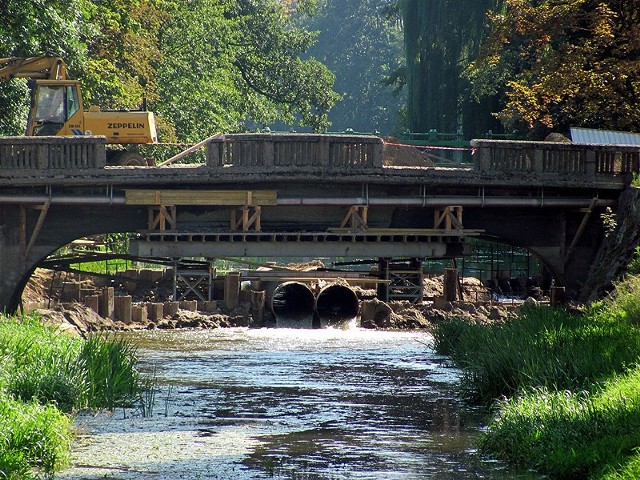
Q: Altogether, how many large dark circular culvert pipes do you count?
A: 2